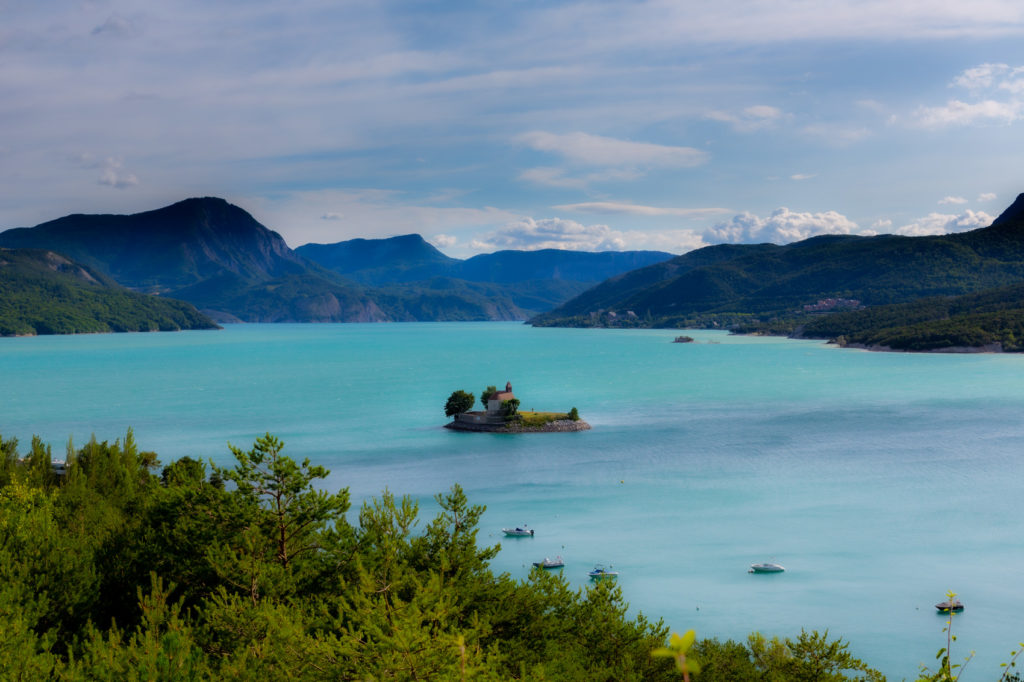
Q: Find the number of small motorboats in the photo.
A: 5